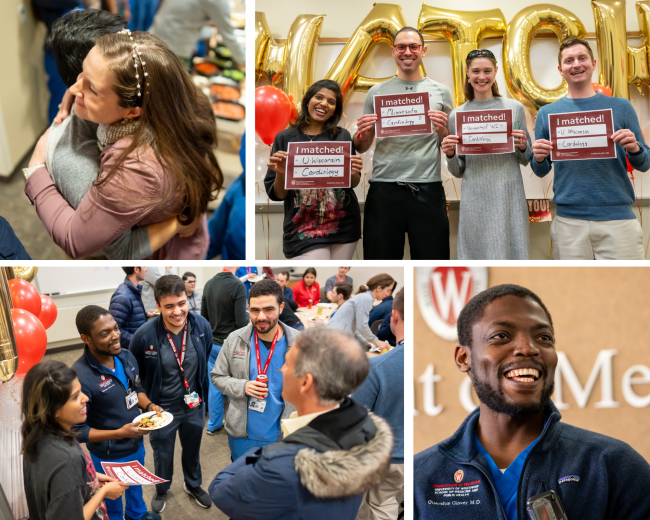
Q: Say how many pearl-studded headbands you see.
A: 1